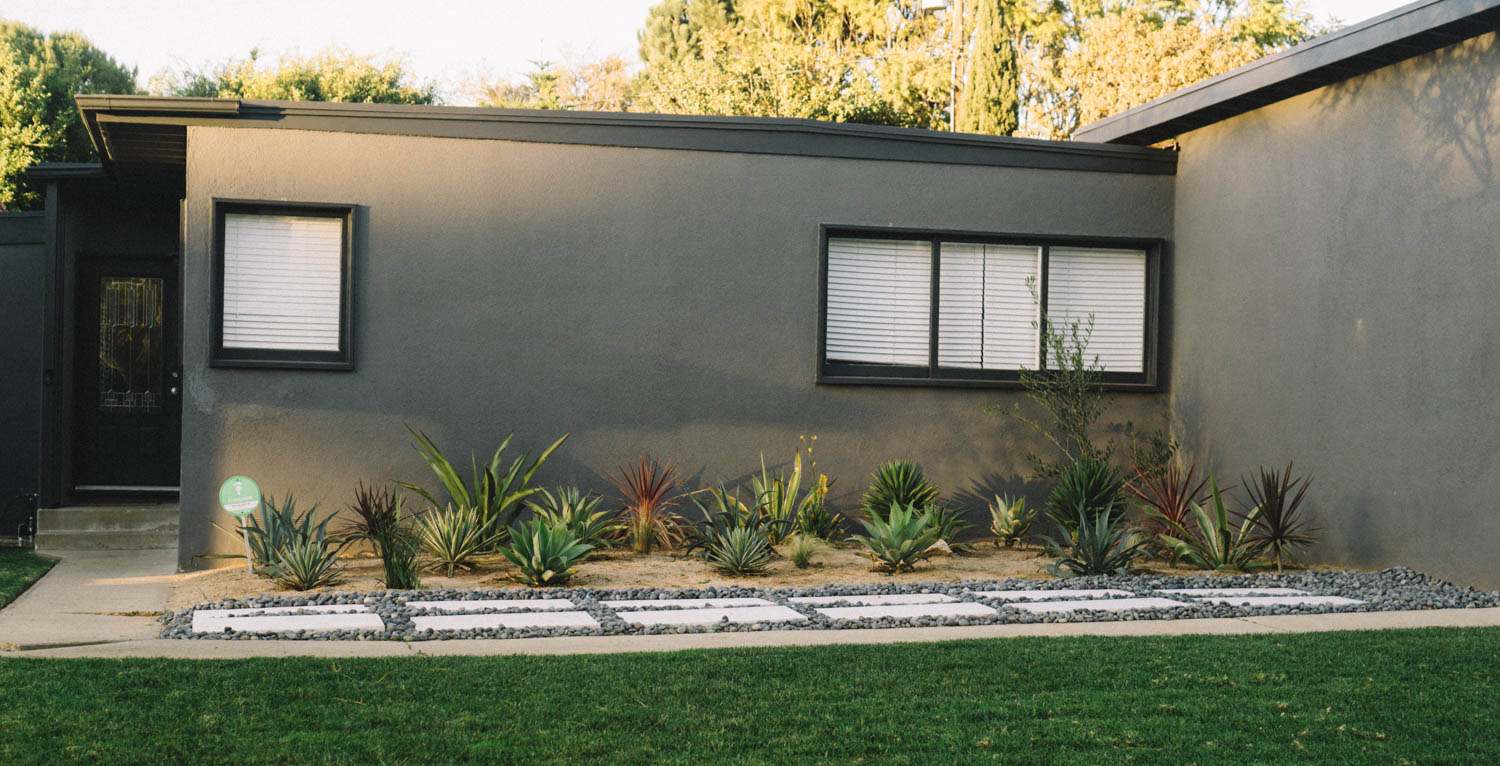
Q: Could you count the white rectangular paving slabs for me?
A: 12